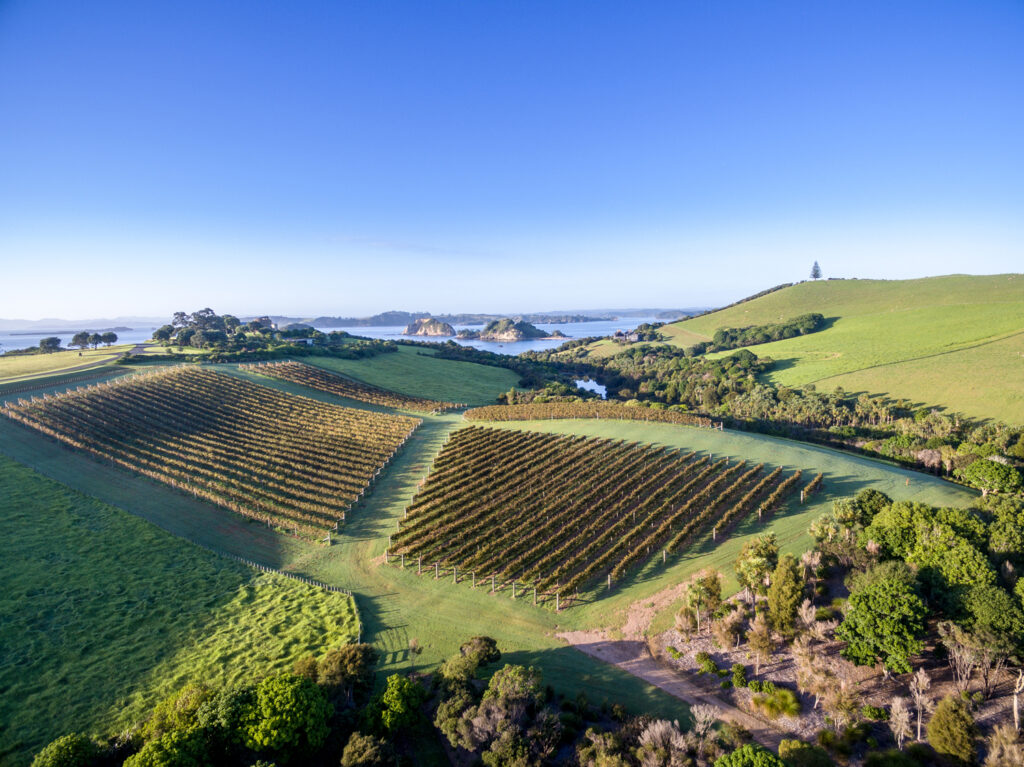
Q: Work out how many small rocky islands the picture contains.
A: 2